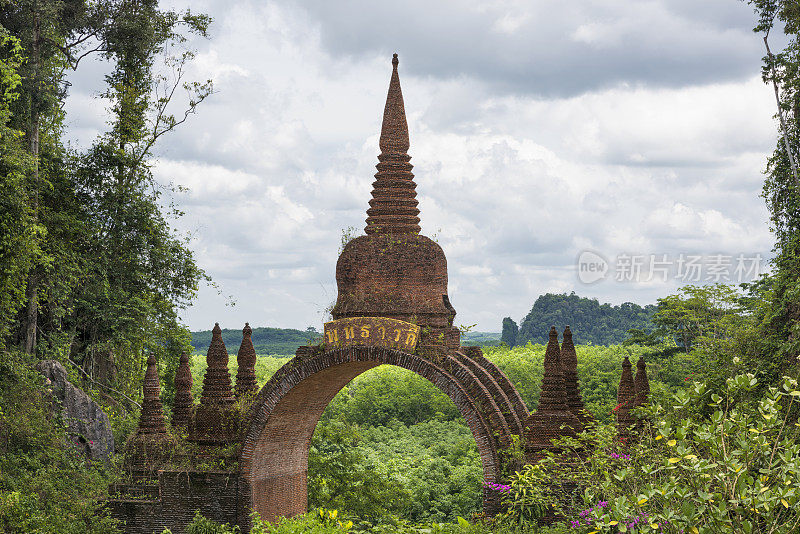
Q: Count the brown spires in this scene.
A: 9